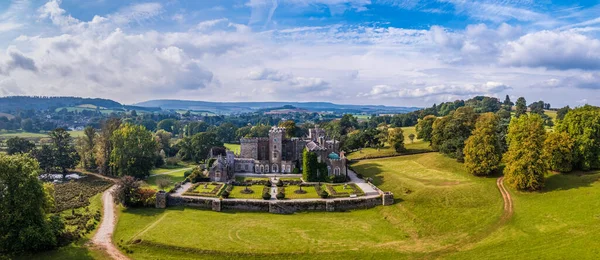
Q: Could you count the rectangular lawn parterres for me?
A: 4